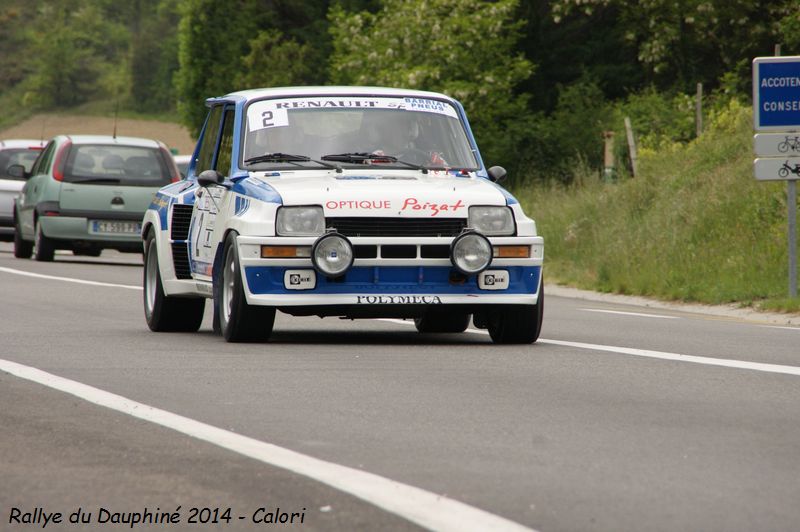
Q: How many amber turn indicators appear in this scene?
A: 2